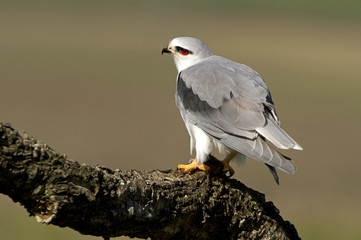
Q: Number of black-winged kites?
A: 1